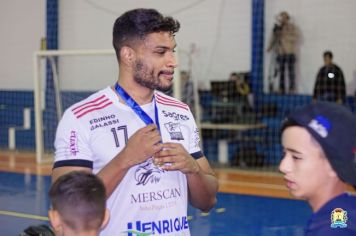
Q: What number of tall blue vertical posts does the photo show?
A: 2